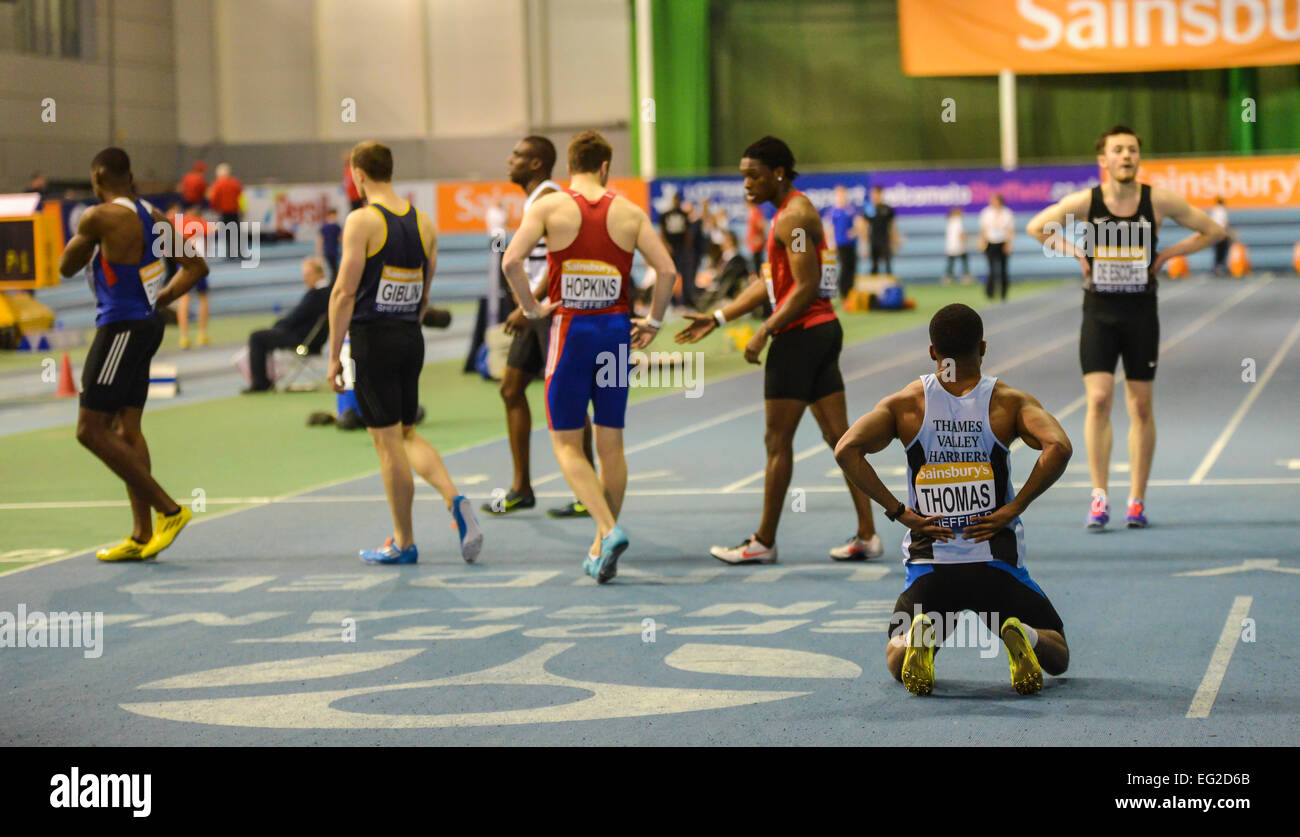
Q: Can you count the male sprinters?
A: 7